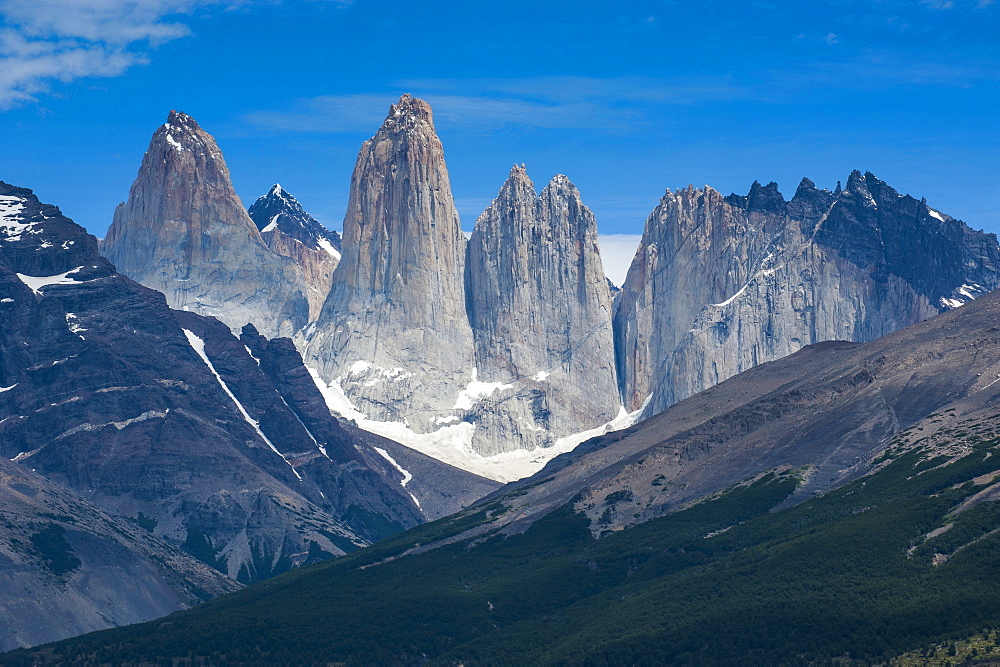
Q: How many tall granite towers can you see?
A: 3